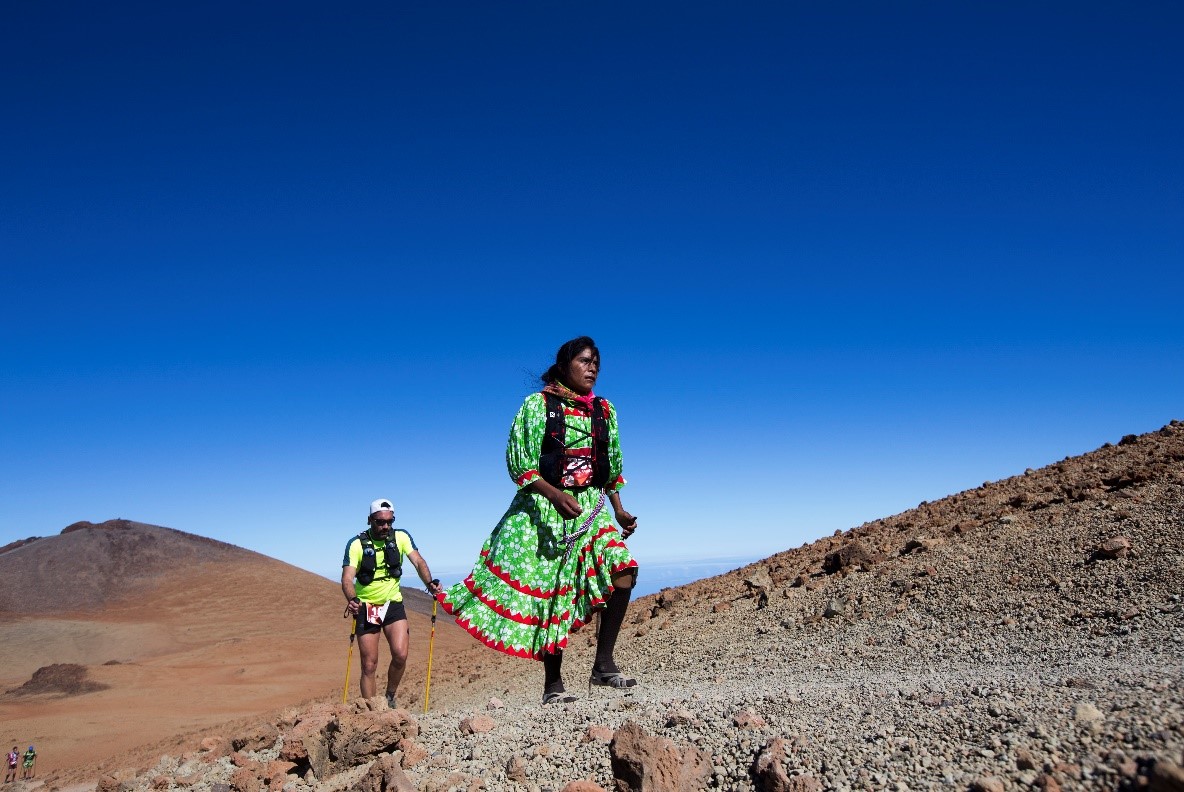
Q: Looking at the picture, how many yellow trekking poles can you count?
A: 2